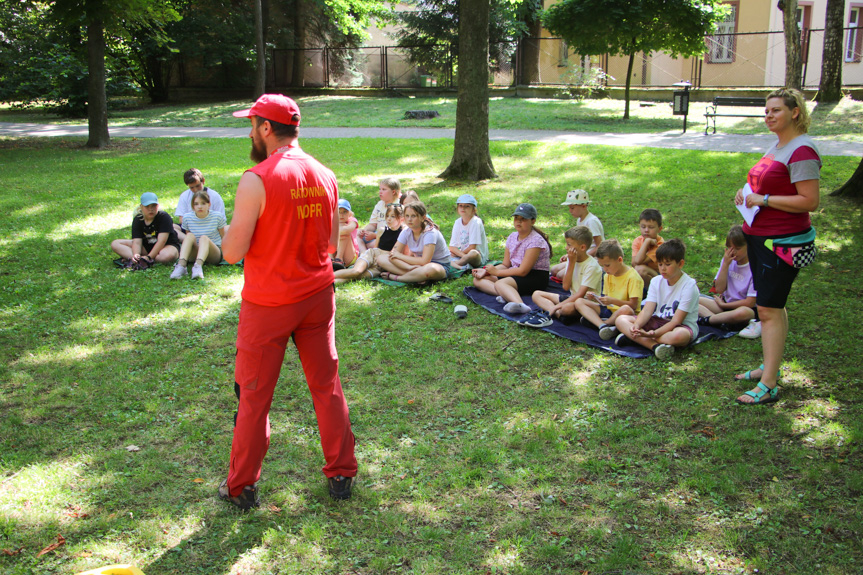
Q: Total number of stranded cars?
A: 0